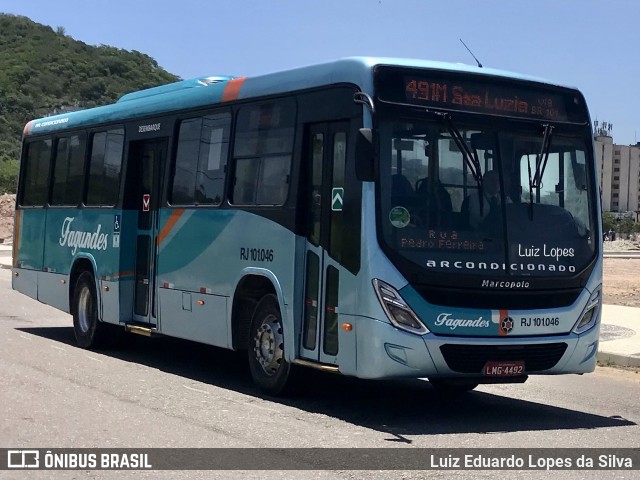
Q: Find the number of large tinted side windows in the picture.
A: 5